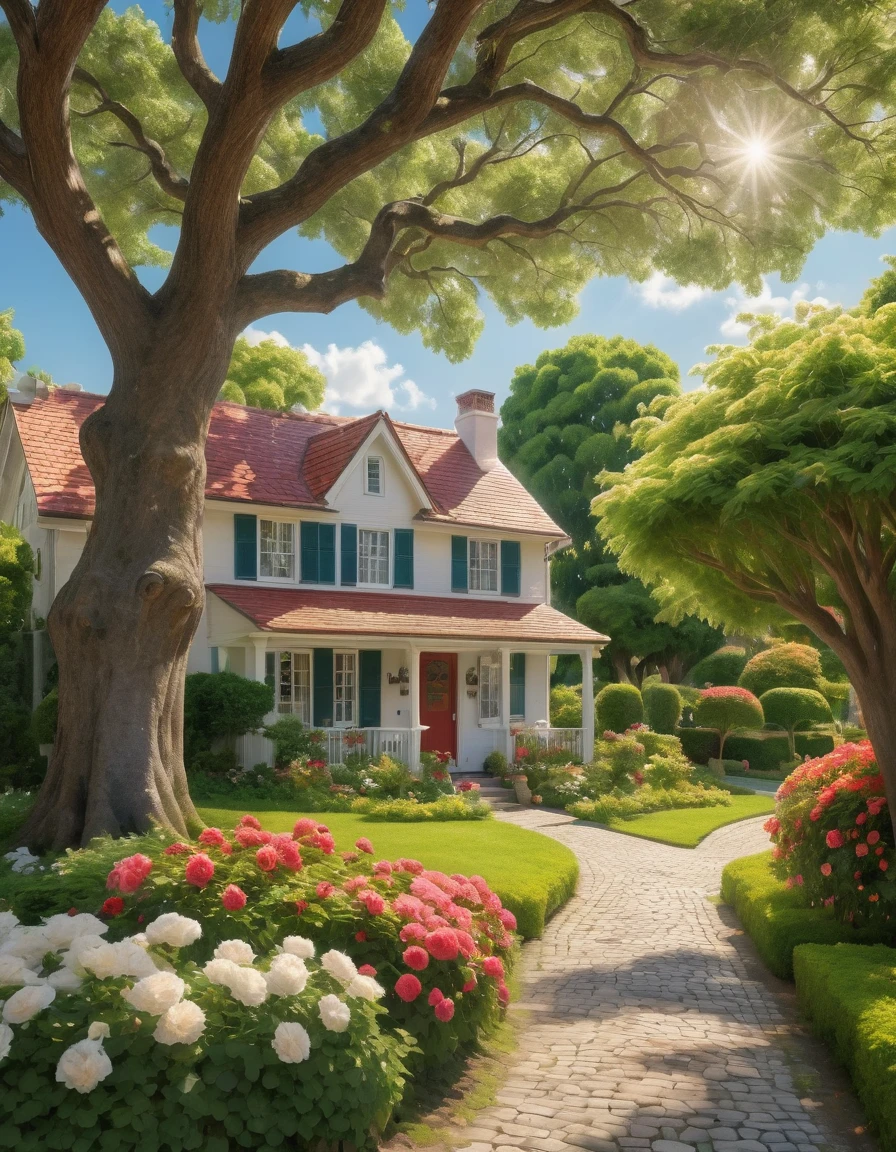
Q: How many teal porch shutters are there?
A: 3